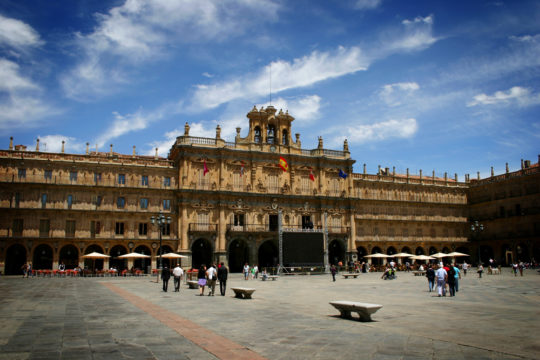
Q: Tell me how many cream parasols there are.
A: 8